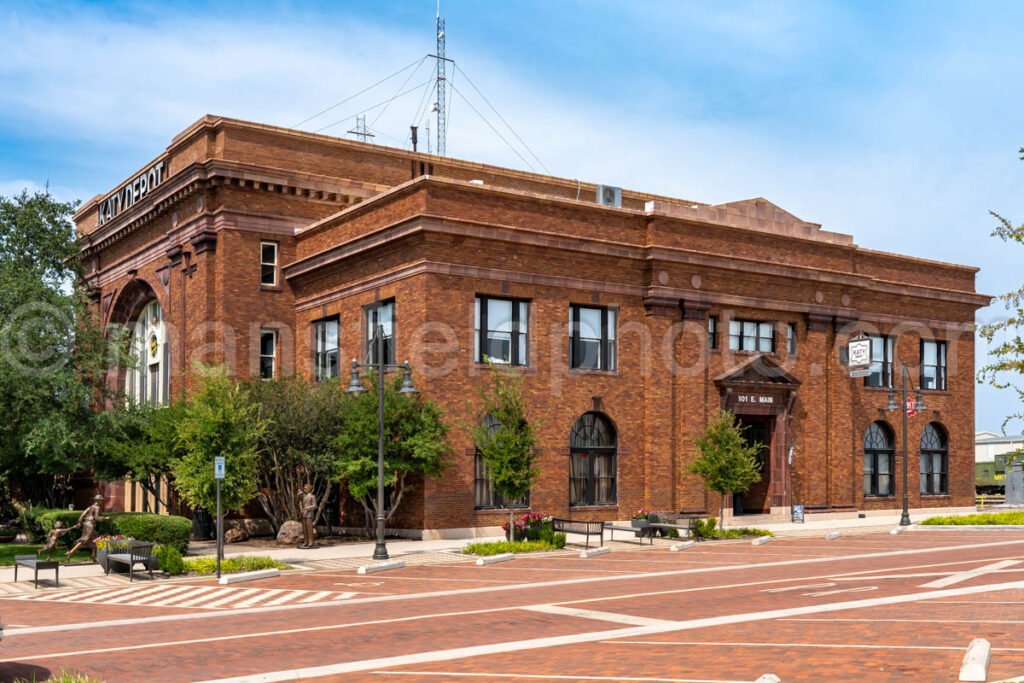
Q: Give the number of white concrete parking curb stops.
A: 10